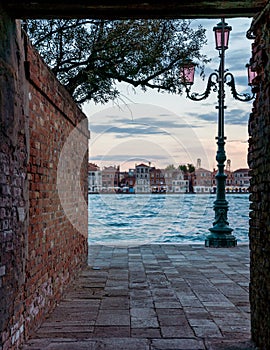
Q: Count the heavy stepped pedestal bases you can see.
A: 1